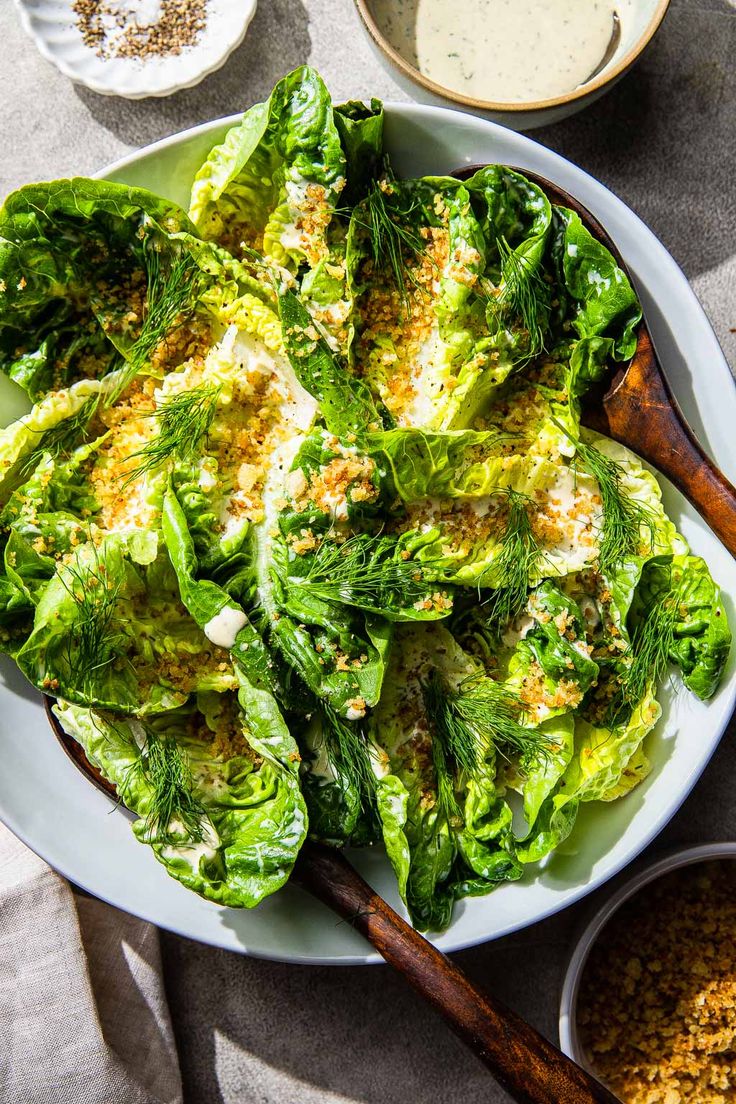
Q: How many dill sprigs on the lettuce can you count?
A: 13